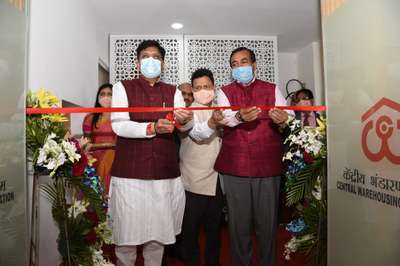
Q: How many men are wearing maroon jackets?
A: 2